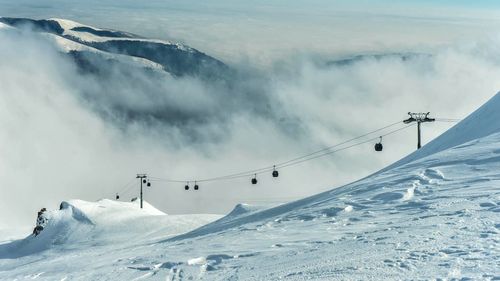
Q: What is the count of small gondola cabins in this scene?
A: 8